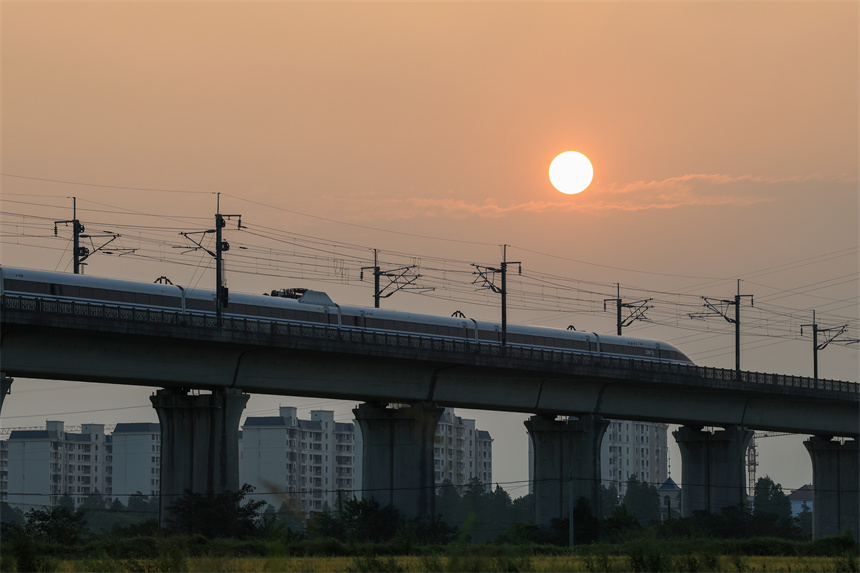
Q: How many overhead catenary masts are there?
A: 7